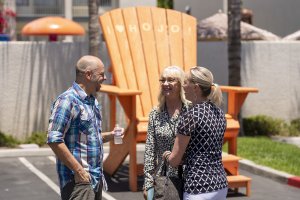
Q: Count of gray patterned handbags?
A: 1